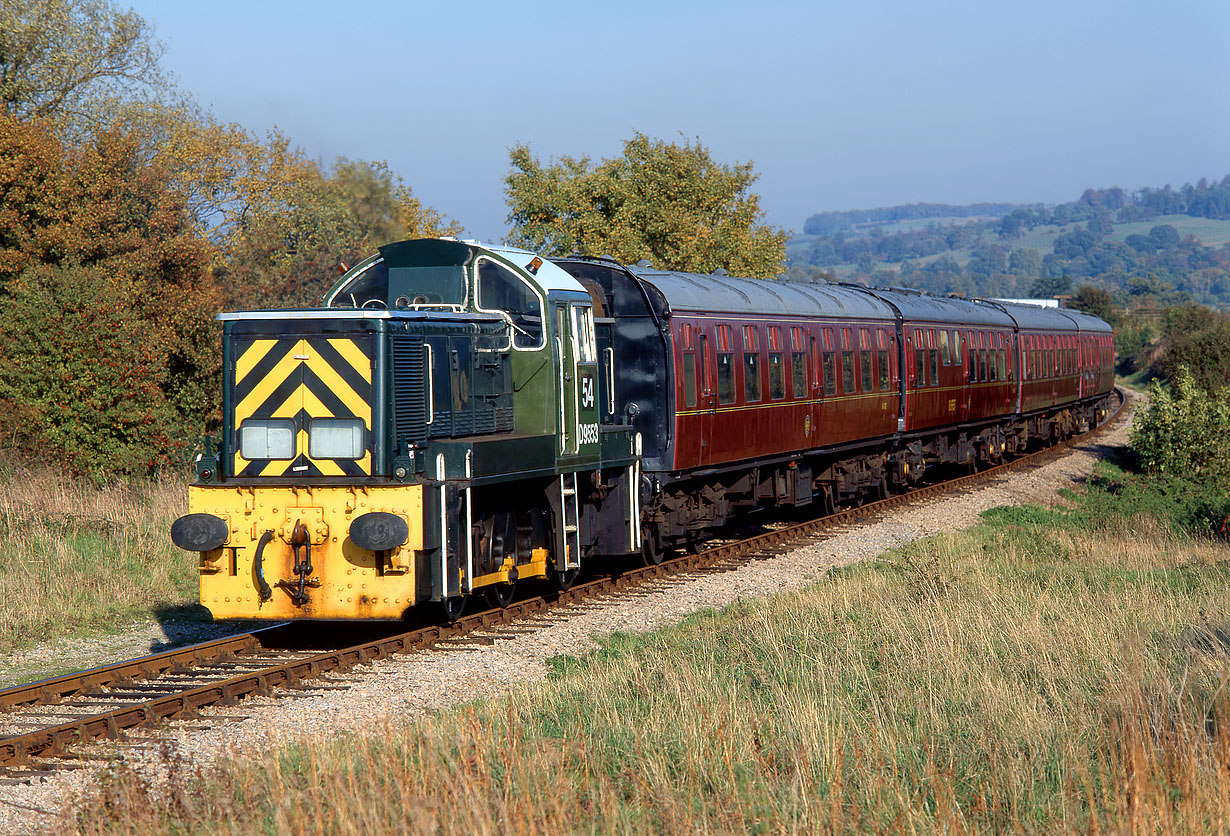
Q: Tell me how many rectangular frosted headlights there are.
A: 2